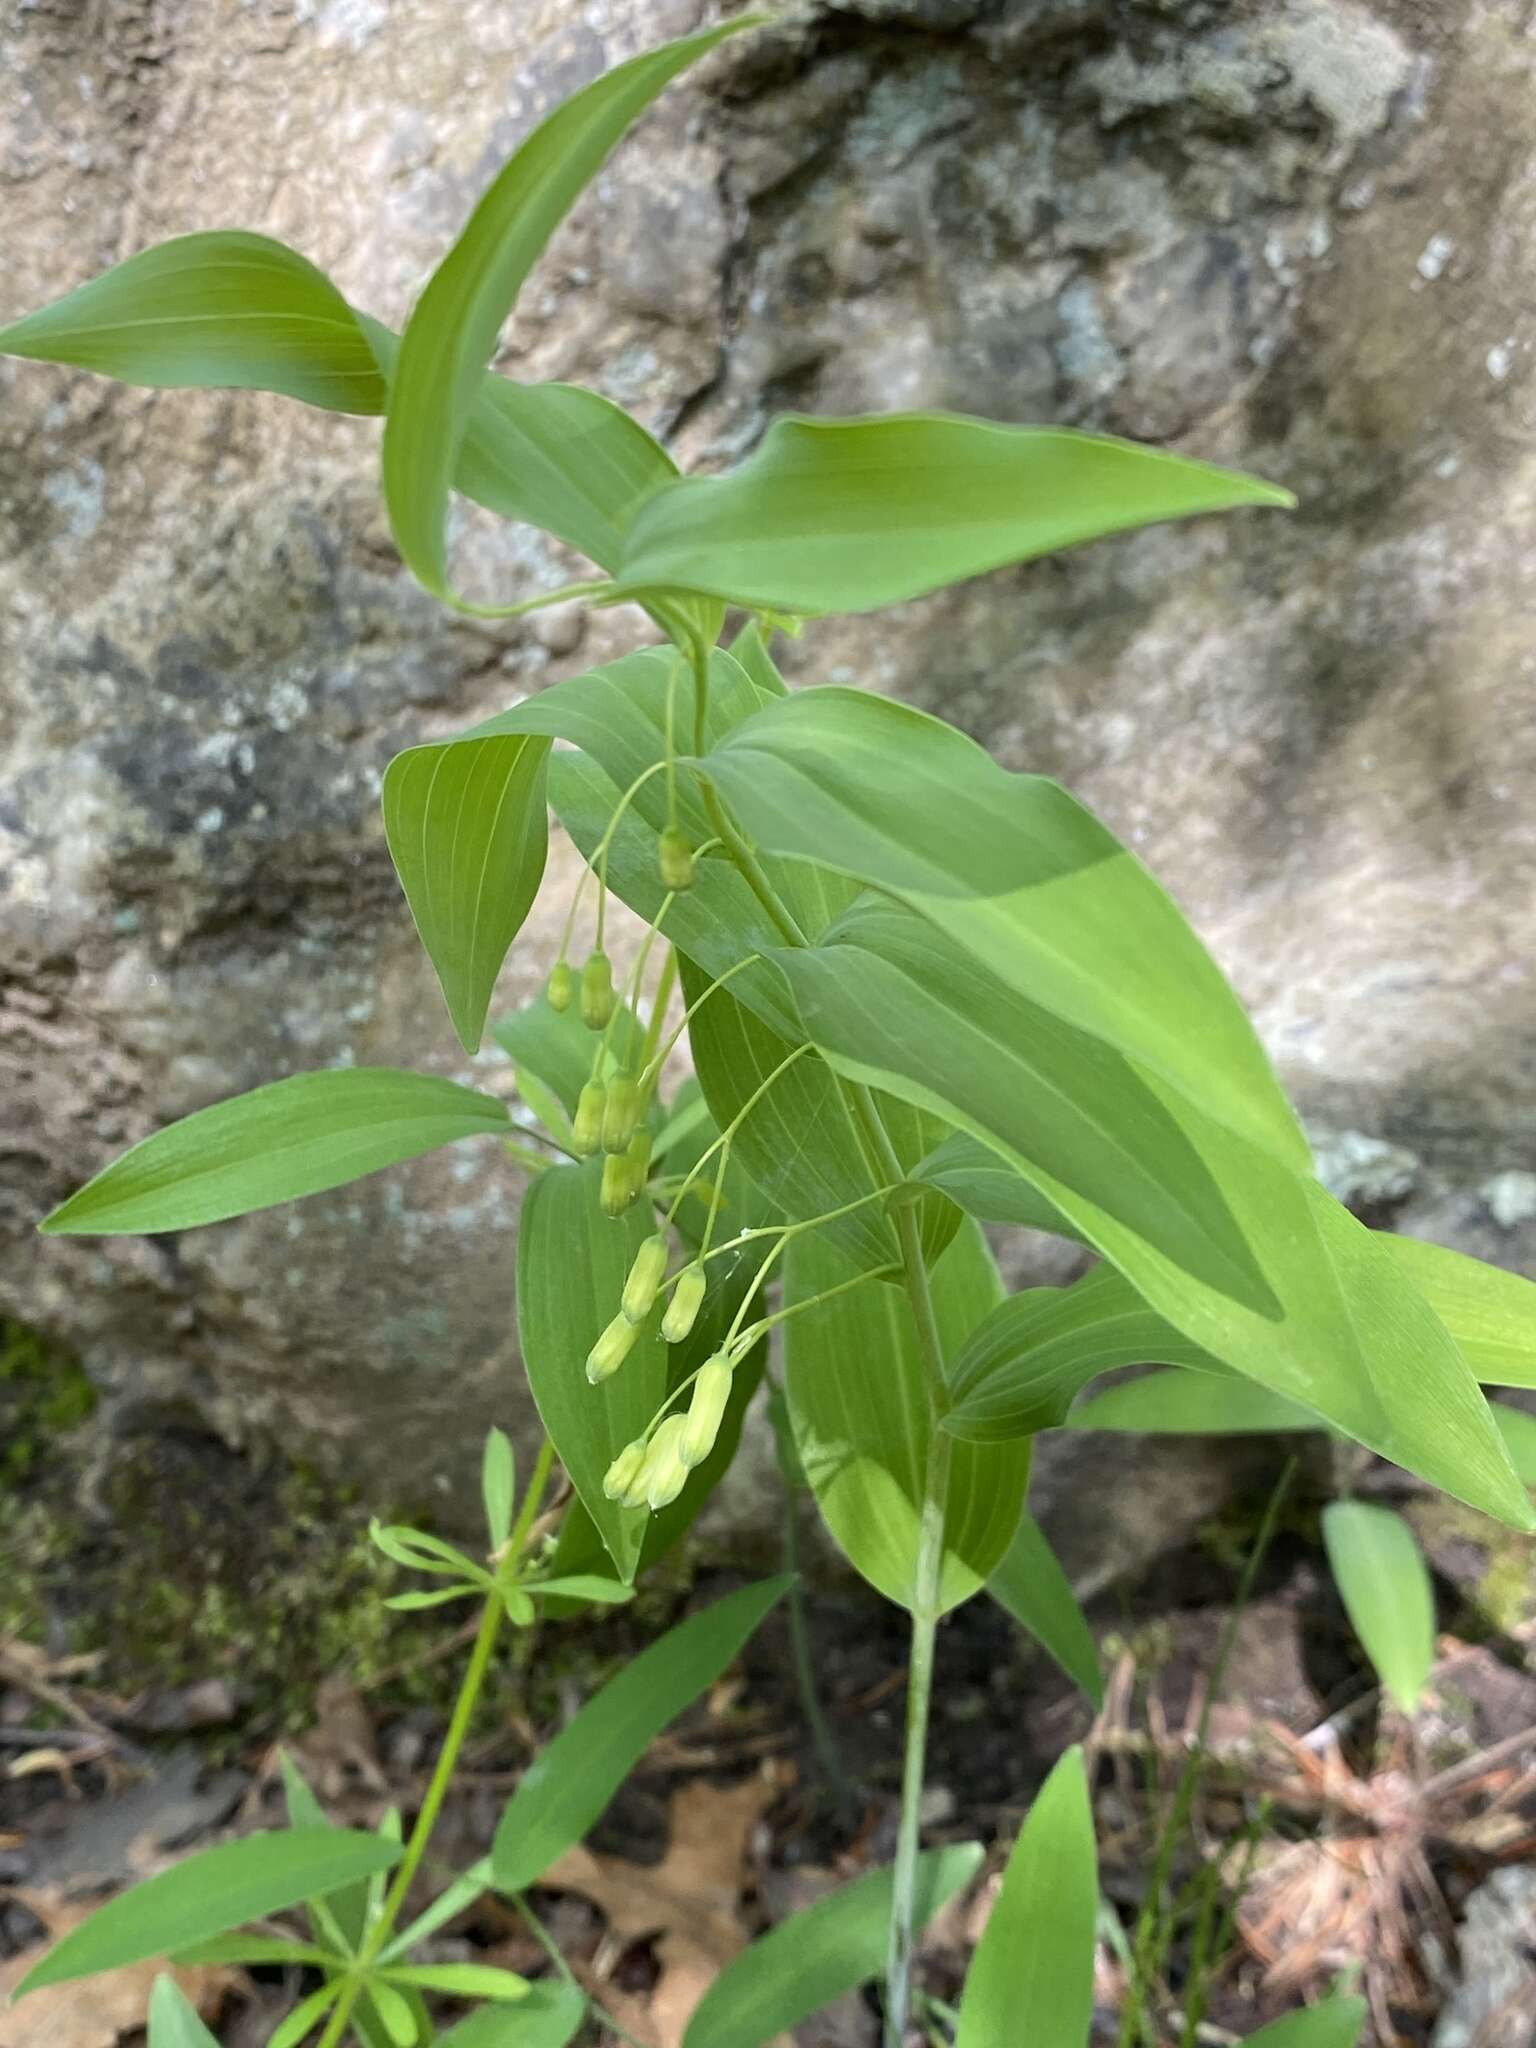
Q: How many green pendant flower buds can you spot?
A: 14